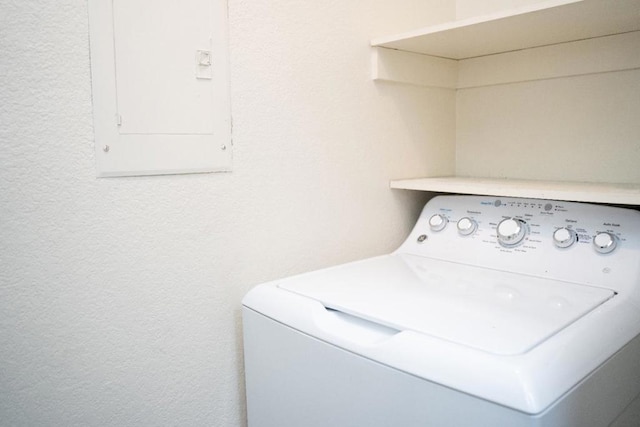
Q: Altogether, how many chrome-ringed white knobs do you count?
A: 5